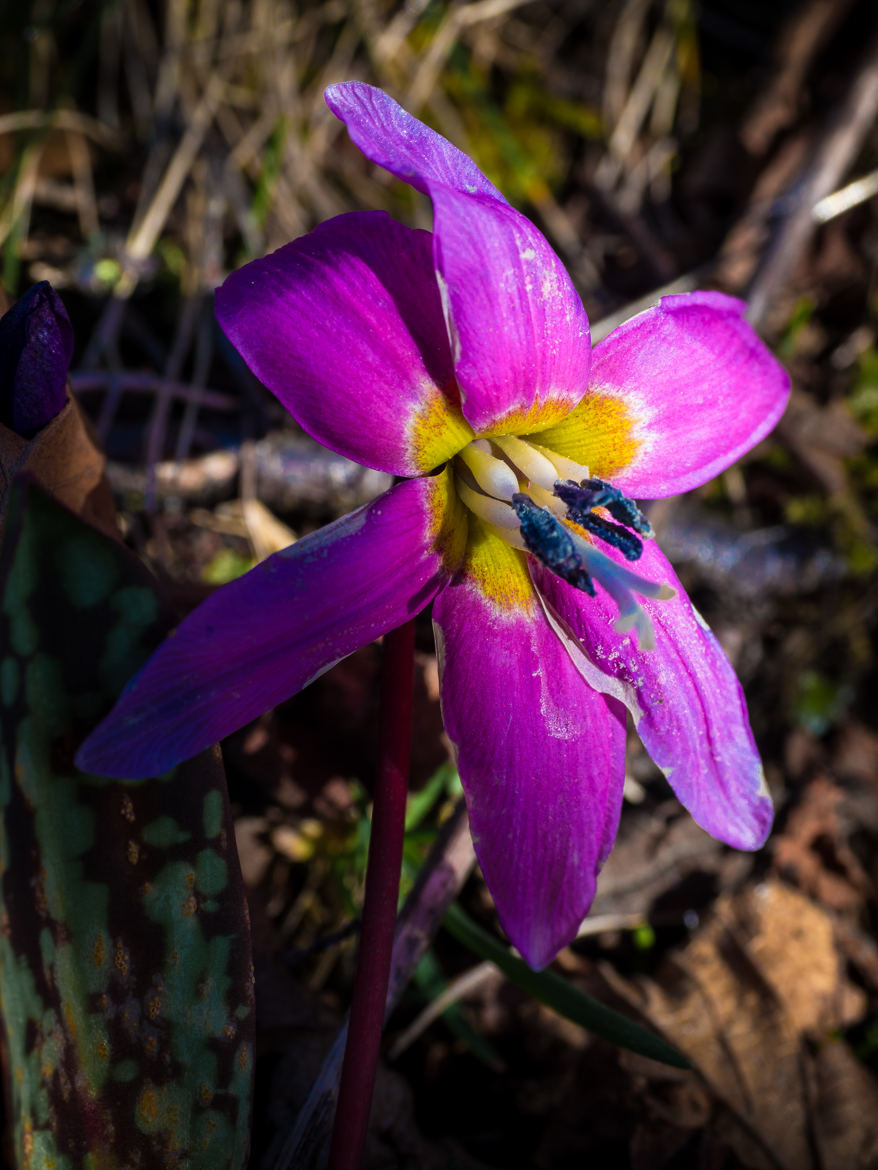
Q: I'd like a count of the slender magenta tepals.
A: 6